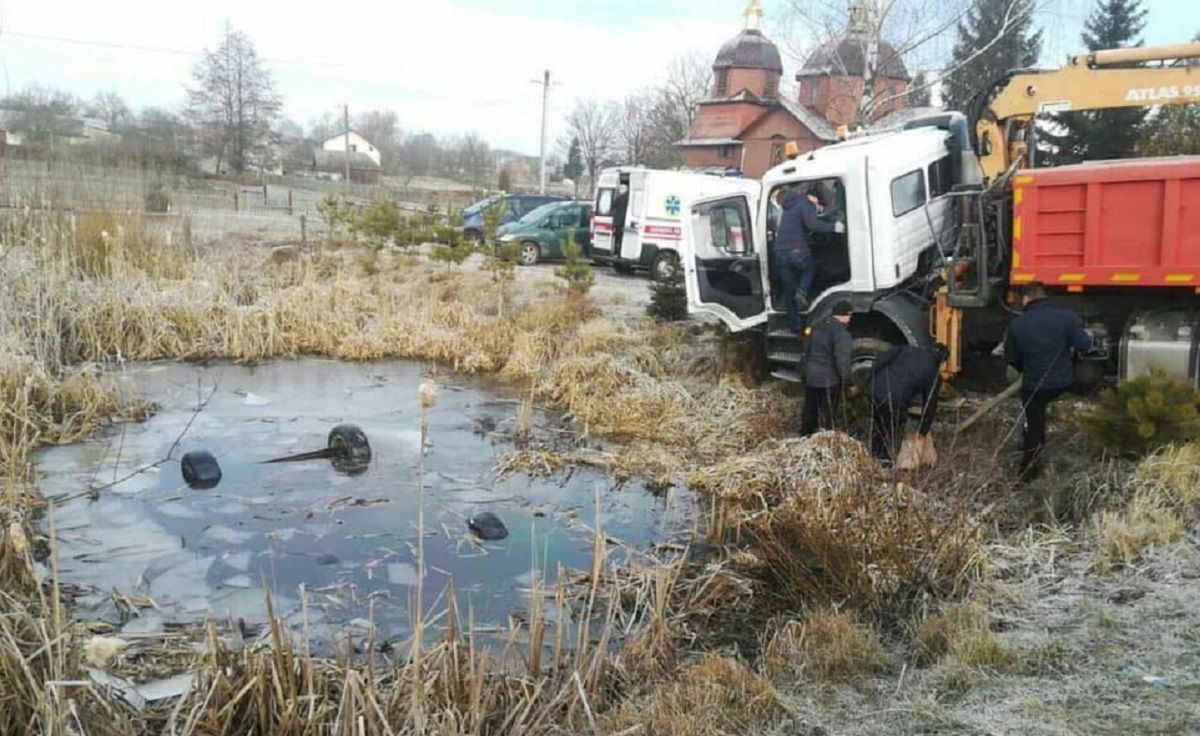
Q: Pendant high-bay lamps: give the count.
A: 0